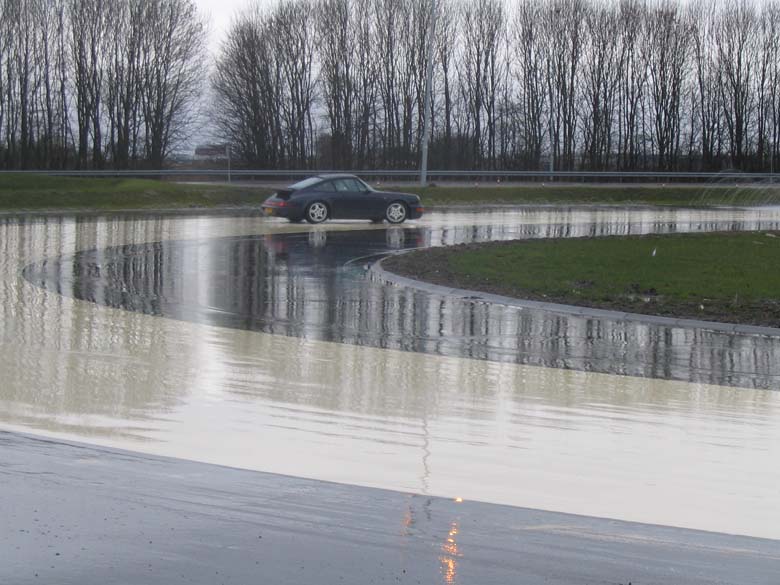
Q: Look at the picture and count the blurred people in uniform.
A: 0